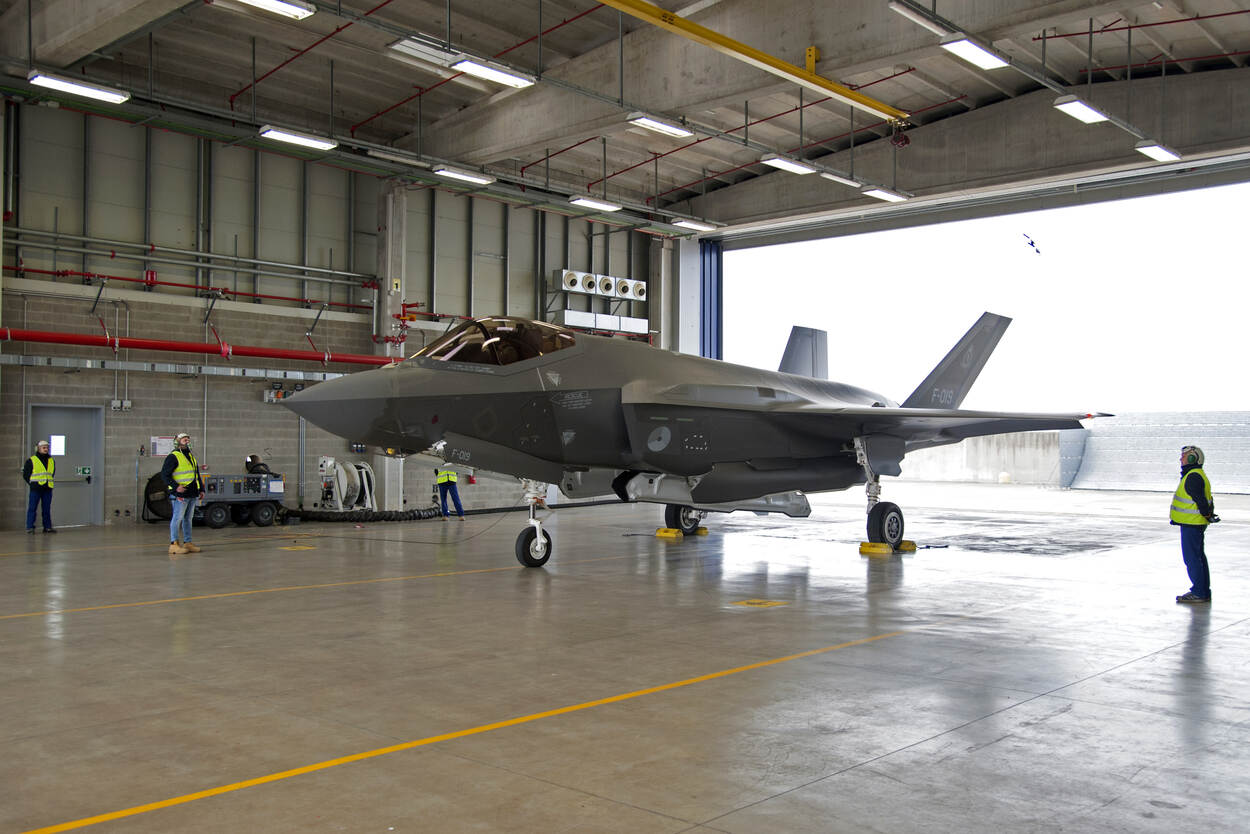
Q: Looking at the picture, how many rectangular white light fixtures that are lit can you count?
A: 13